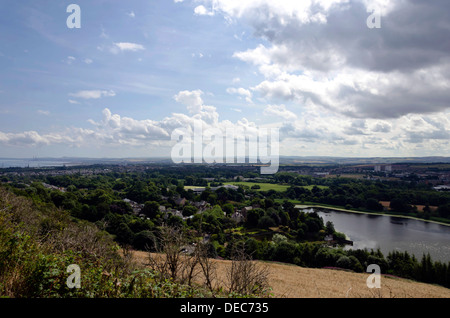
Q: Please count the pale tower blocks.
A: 2